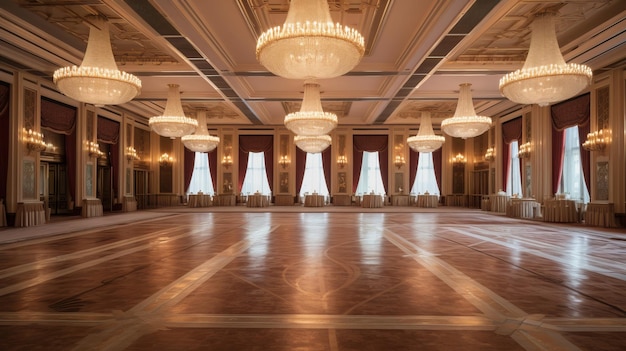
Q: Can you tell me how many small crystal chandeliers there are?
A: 6